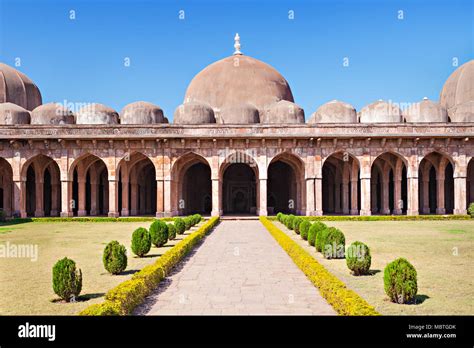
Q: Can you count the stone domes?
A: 14